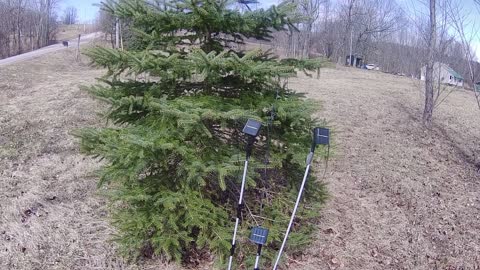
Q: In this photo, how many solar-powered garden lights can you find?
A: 3